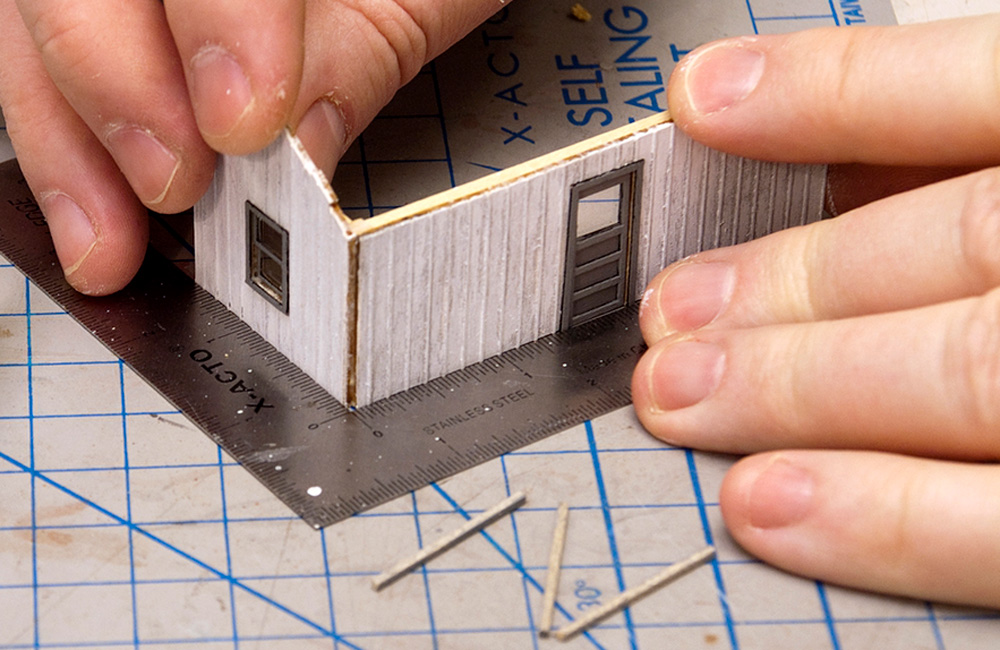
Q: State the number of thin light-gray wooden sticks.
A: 3